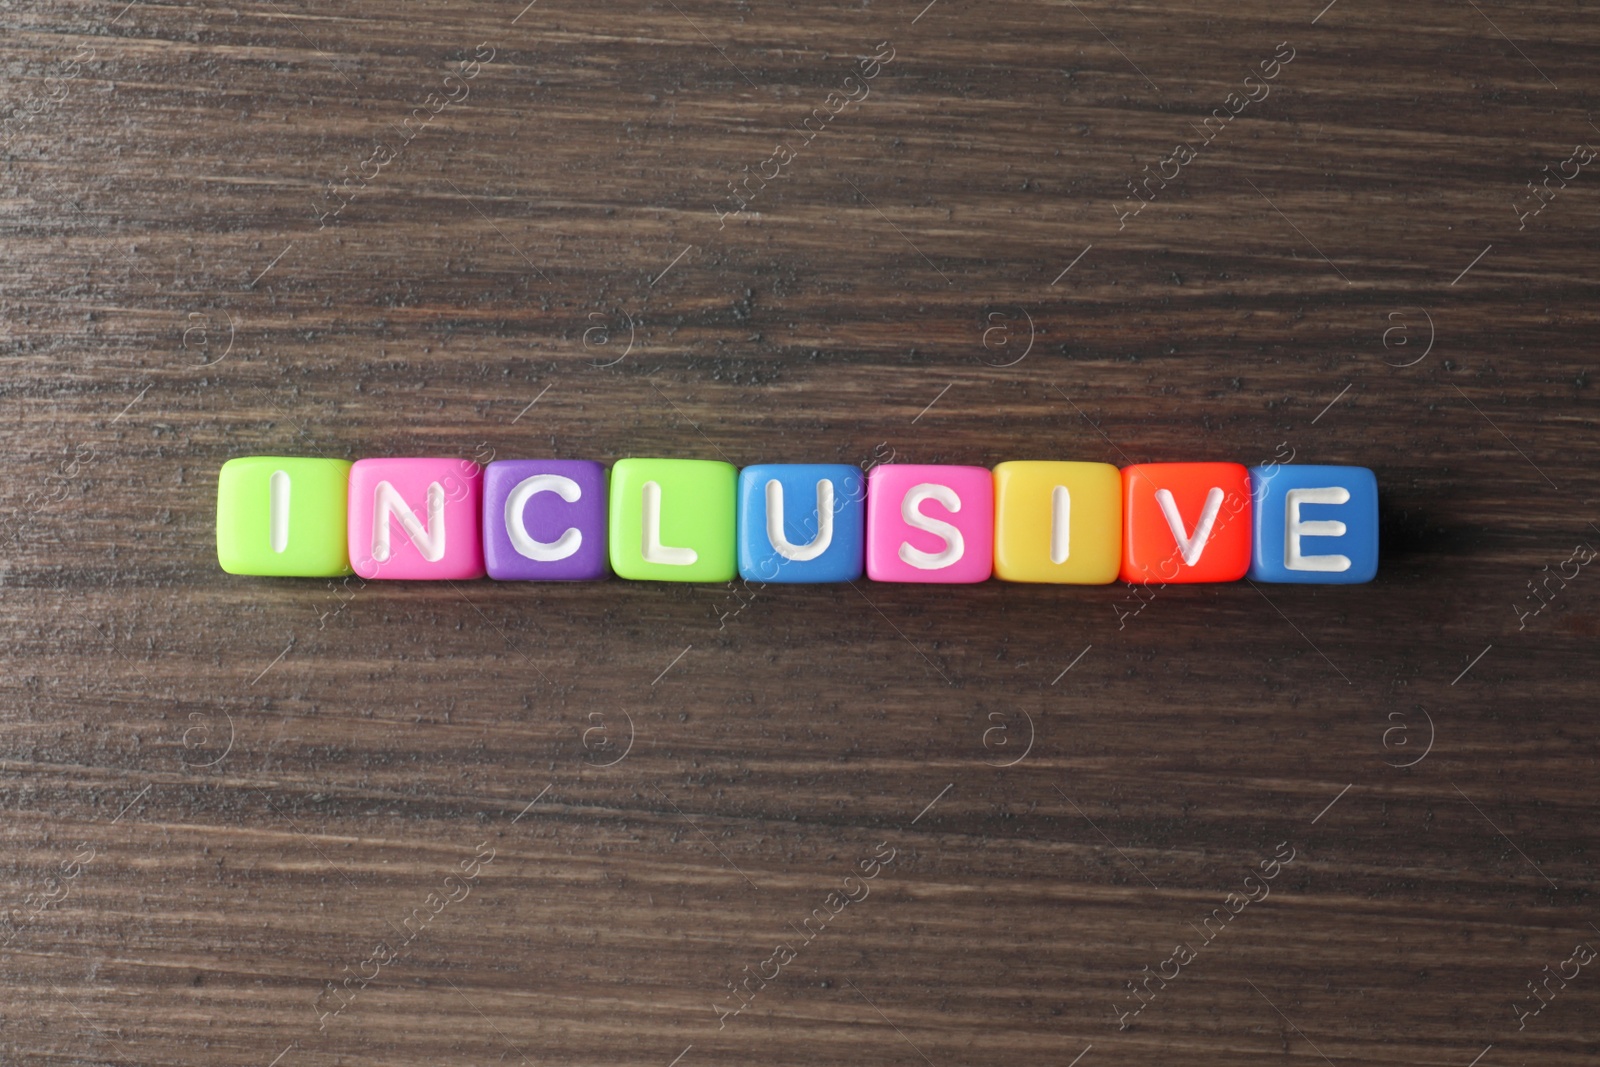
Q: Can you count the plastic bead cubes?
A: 9